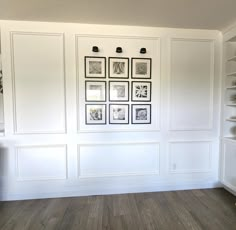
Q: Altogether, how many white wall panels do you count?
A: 6